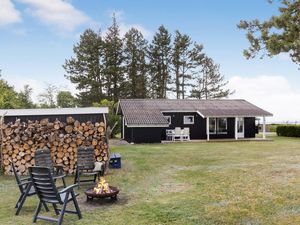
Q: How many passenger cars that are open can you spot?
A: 0